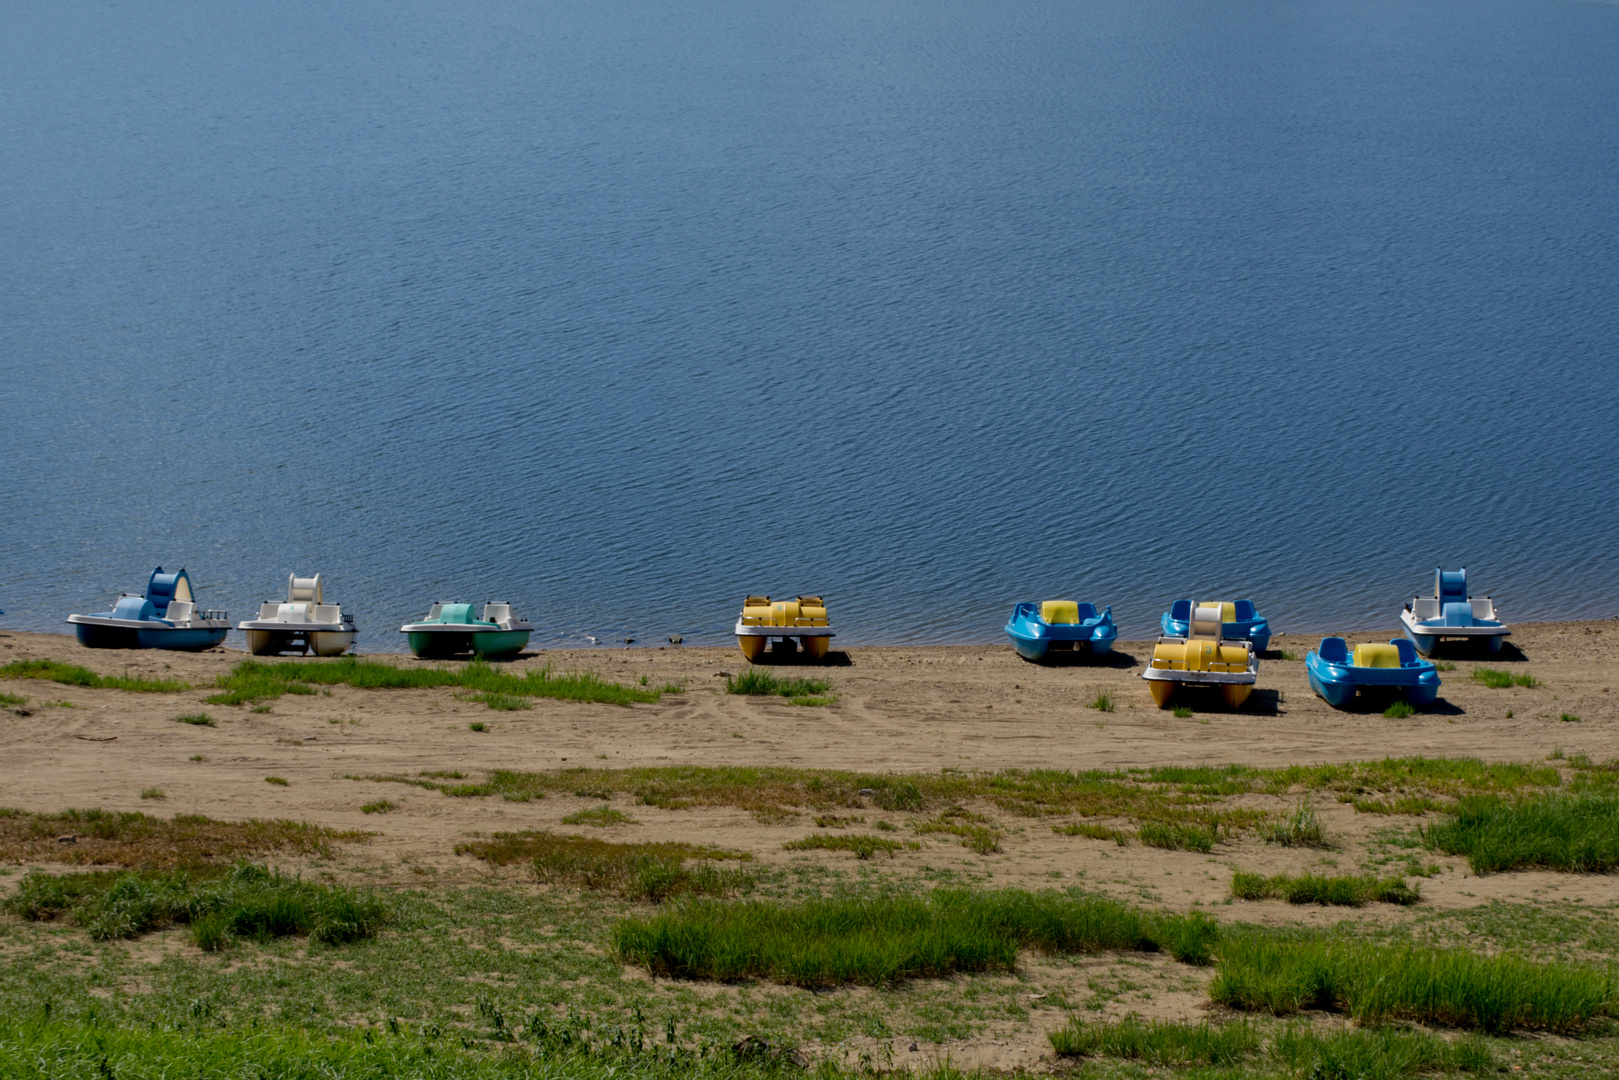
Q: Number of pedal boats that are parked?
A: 9